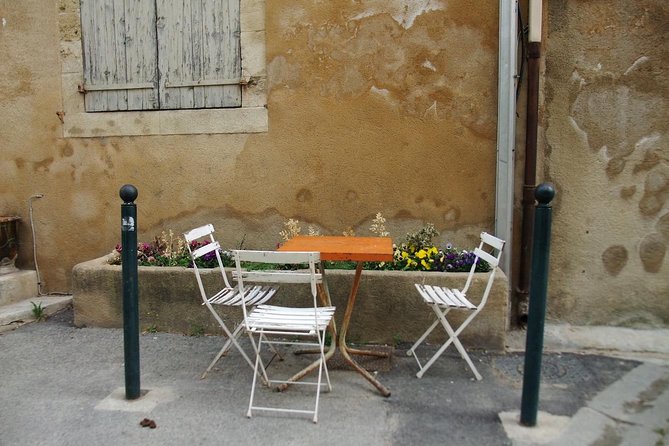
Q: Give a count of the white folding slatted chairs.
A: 3